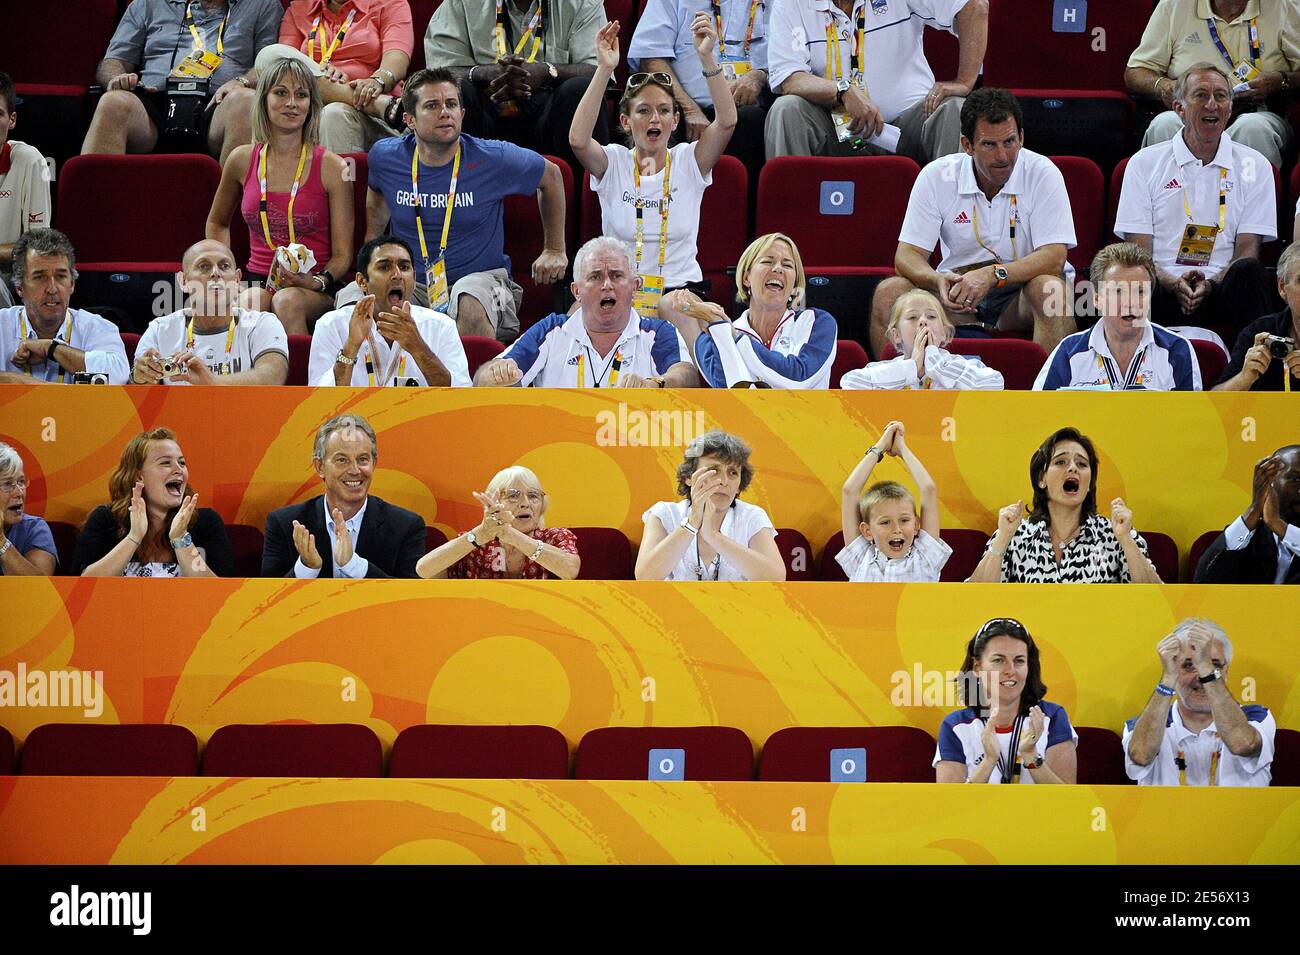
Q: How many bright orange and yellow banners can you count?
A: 3